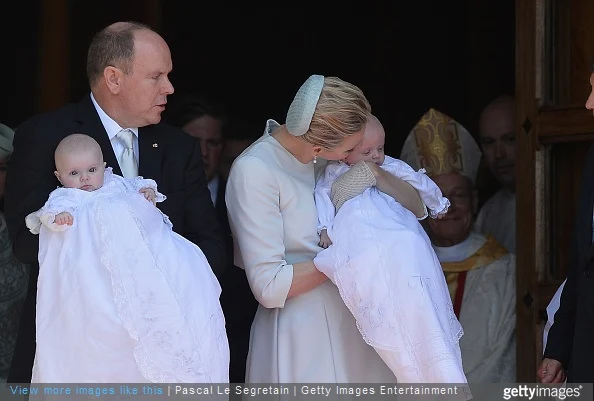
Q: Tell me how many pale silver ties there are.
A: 1